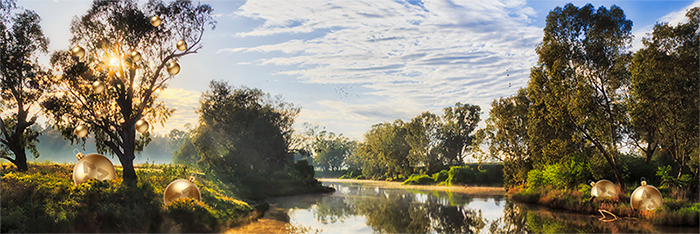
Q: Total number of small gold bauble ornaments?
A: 8